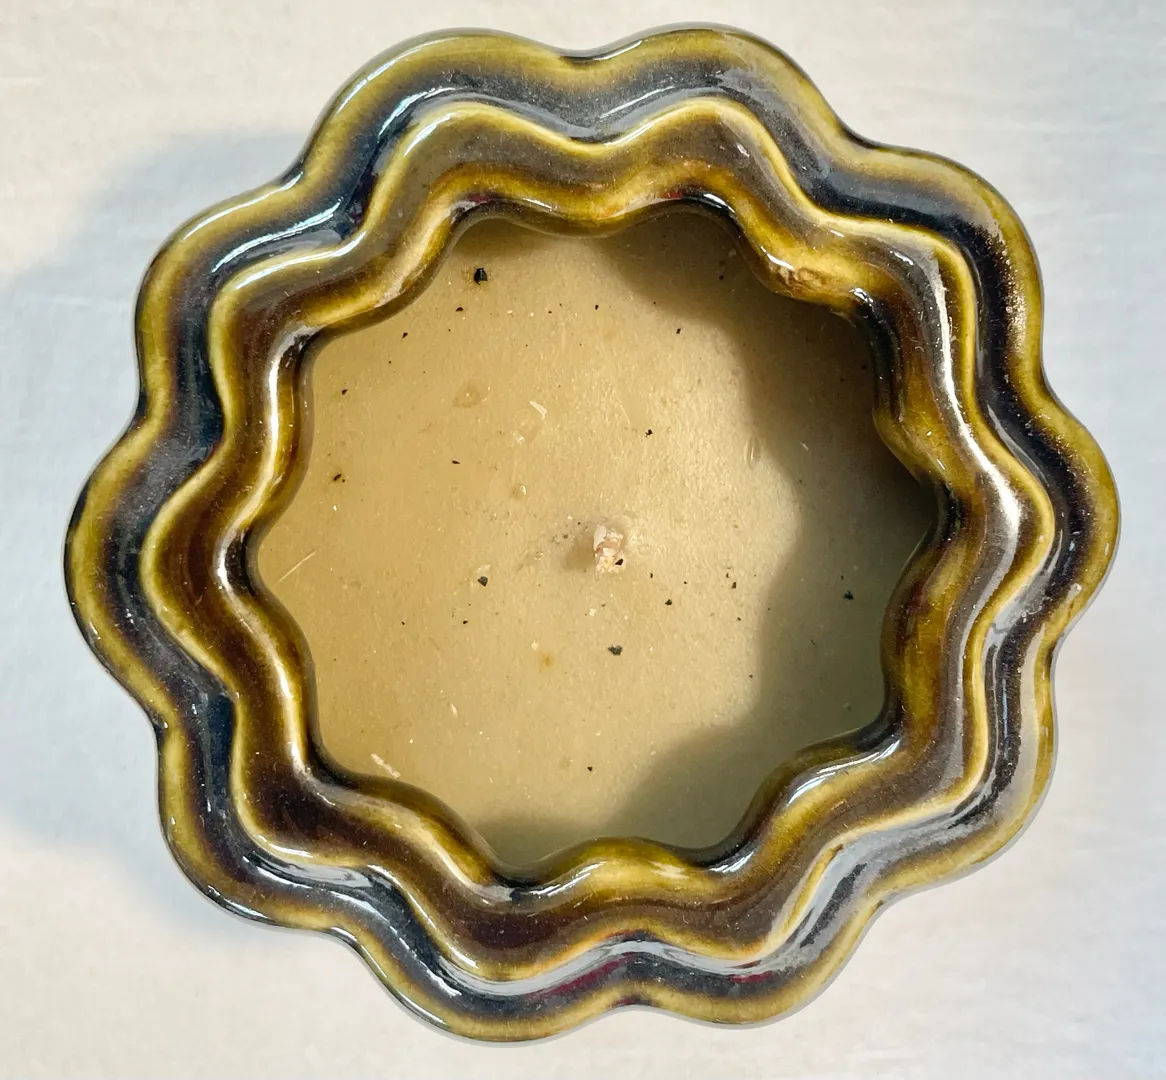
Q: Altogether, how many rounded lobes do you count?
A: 10